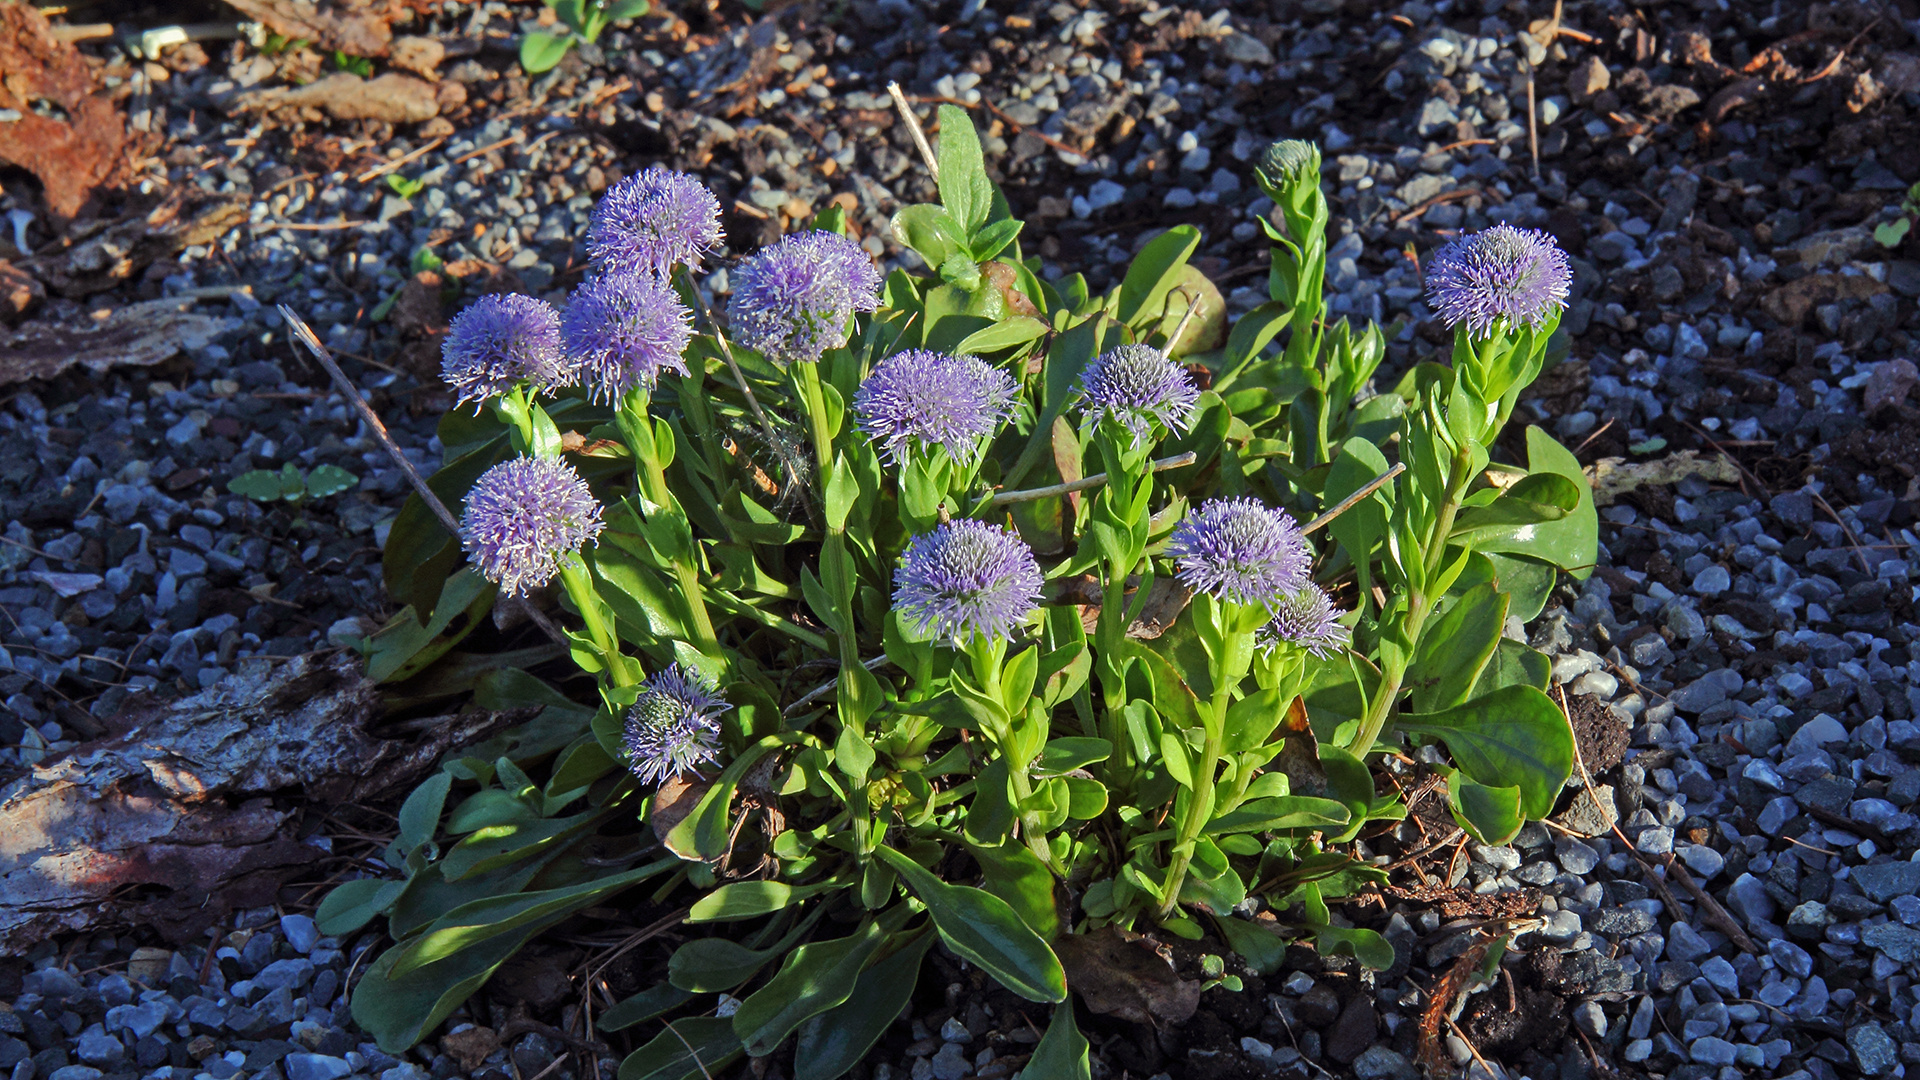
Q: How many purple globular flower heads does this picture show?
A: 12